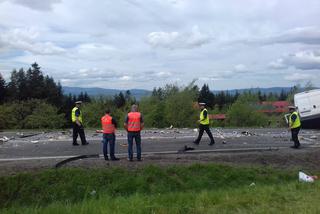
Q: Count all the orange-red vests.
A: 2